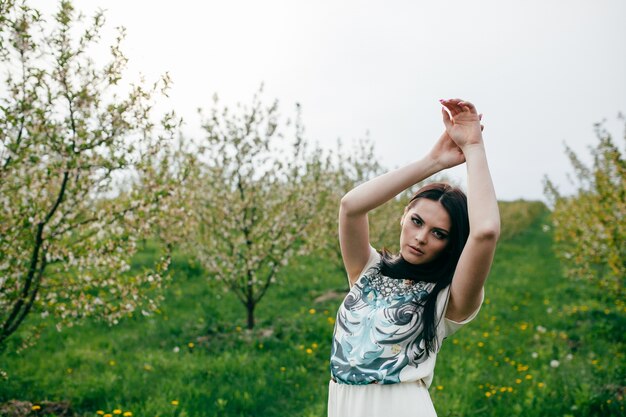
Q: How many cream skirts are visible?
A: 1